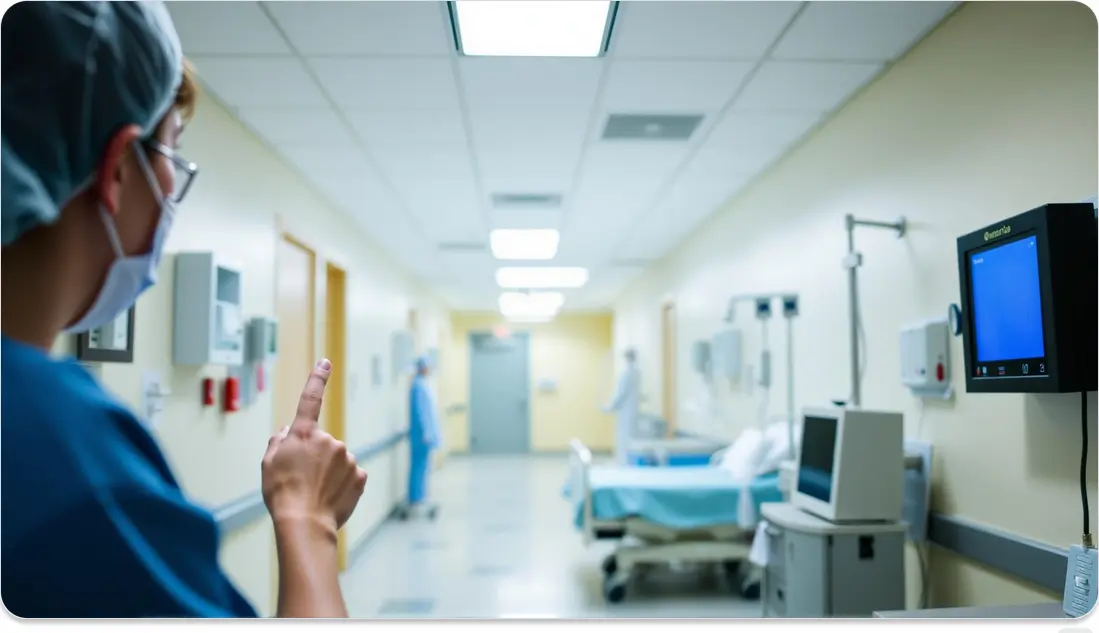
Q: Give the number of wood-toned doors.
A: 3